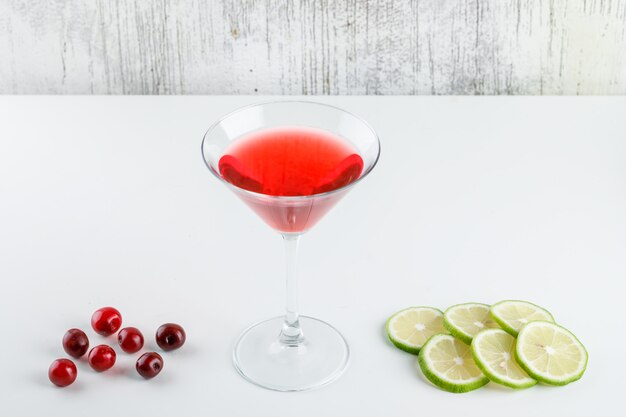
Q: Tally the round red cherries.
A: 7